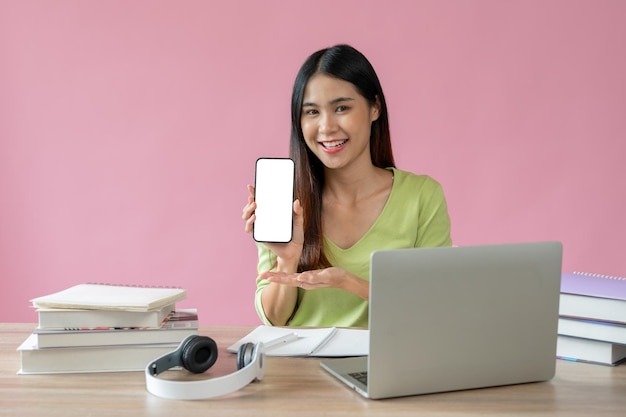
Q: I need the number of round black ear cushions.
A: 2